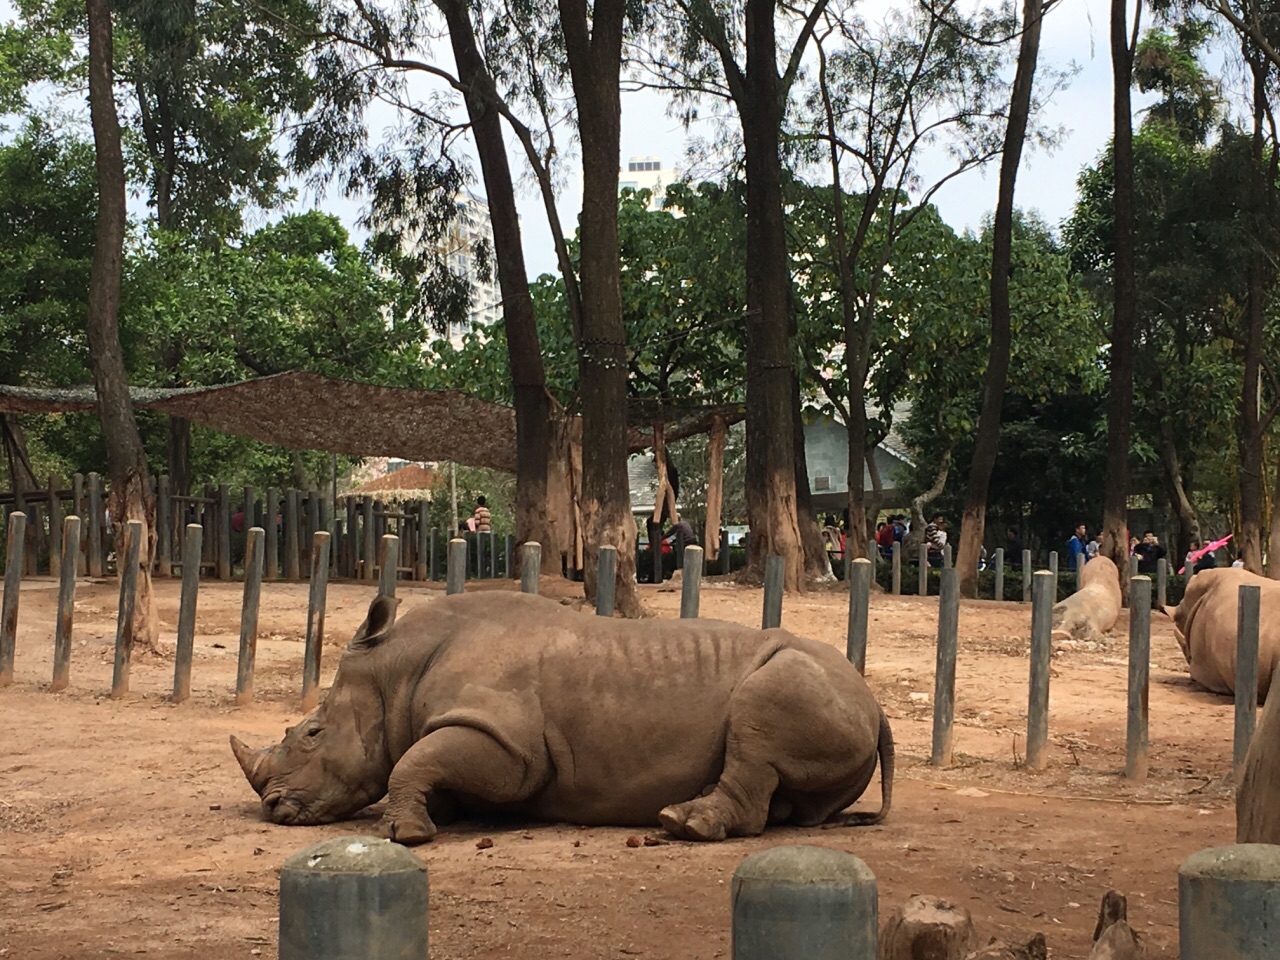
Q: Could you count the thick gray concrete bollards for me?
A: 3